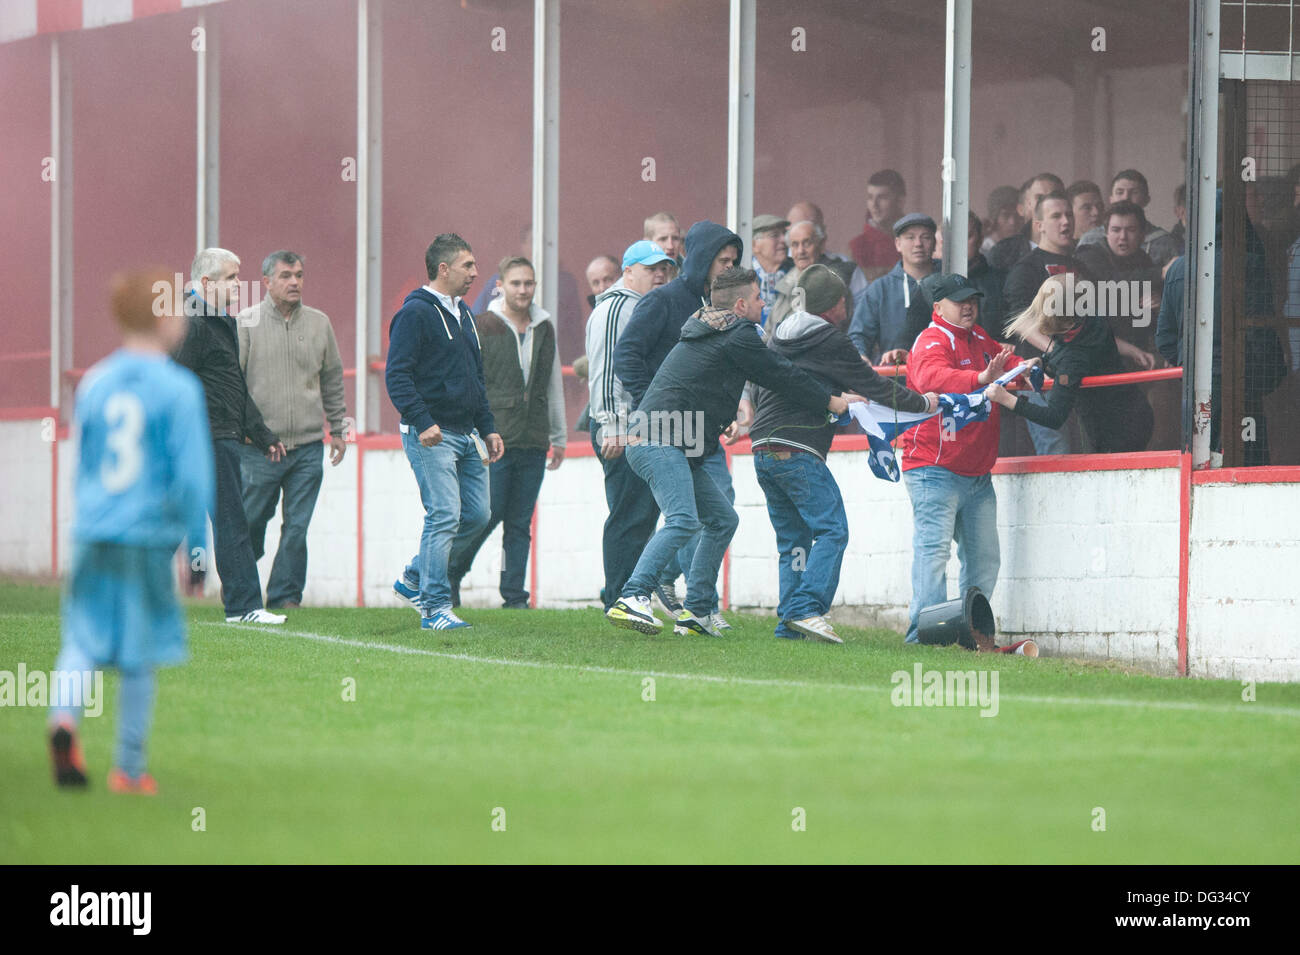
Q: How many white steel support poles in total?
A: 7